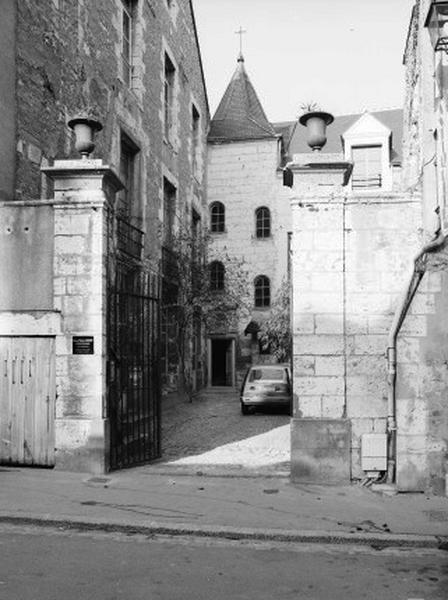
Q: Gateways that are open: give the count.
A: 1